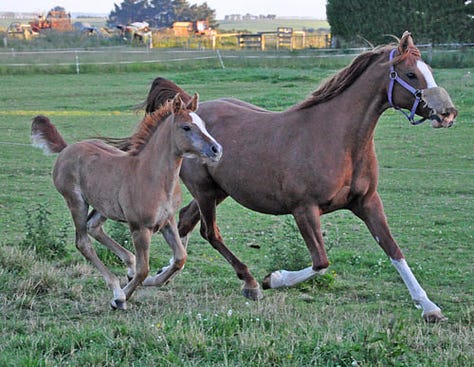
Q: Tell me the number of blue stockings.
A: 0